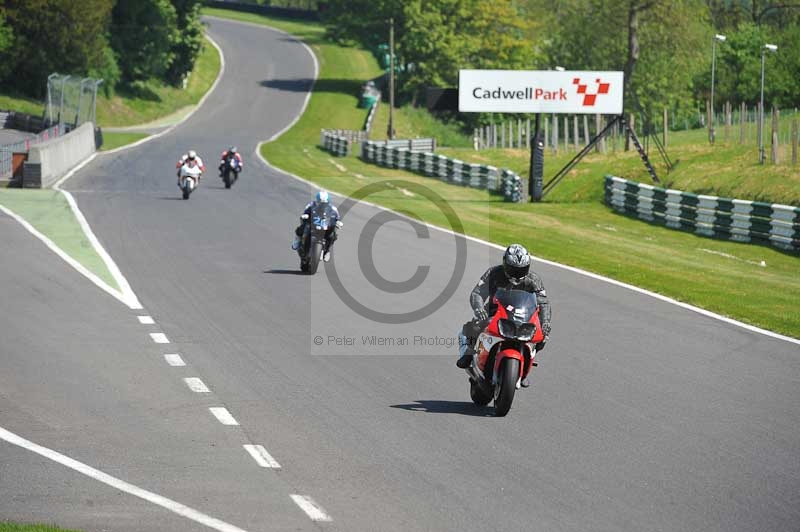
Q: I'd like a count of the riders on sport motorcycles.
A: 4